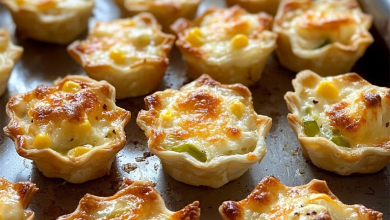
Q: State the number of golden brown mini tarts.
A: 13